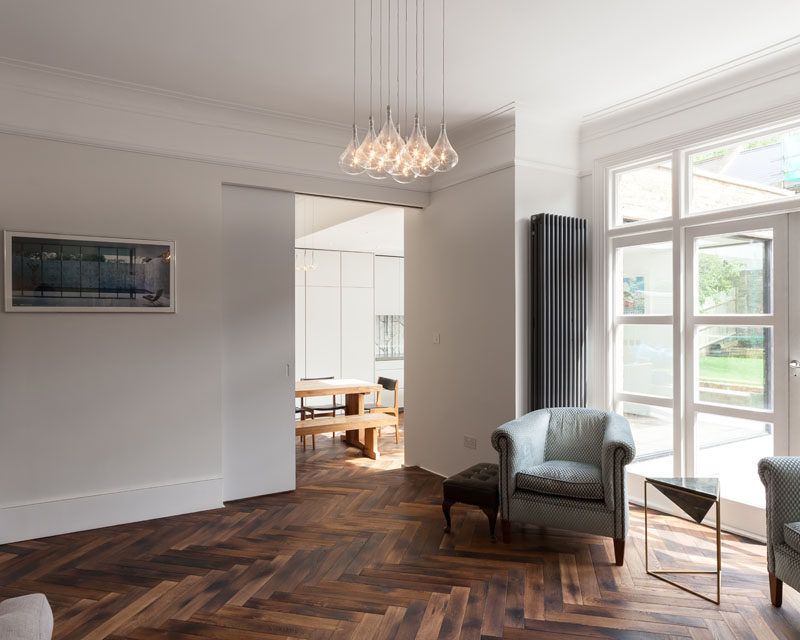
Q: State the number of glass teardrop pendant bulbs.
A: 9